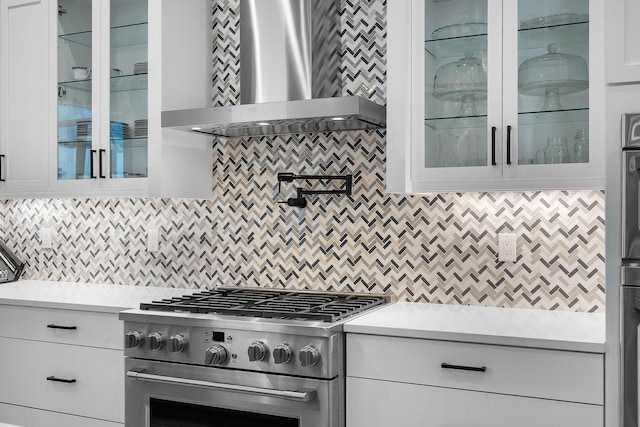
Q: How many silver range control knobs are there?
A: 7